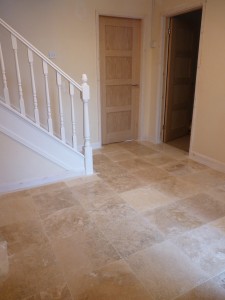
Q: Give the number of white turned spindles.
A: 6